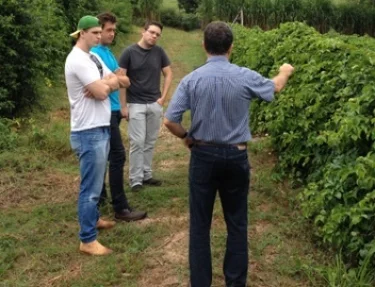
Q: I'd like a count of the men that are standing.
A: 4